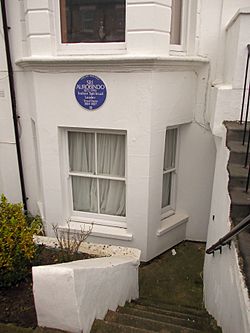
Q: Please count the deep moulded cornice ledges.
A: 1